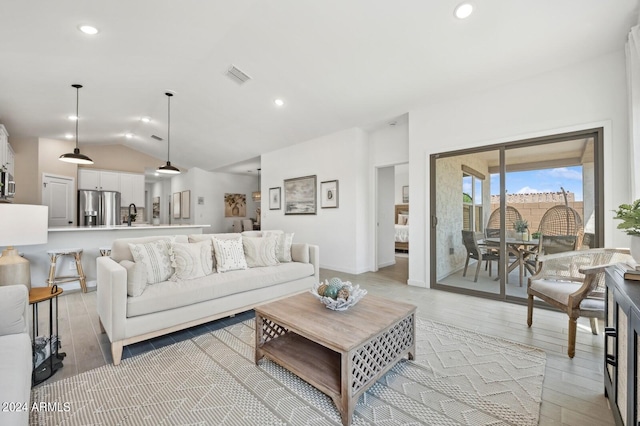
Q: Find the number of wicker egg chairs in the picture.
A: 2